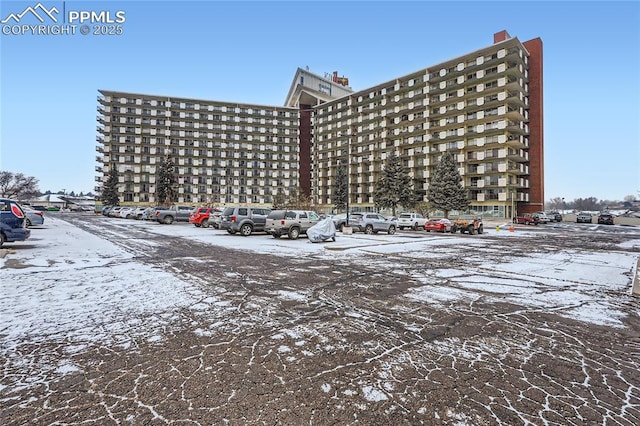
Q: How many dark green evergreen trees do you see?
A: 5